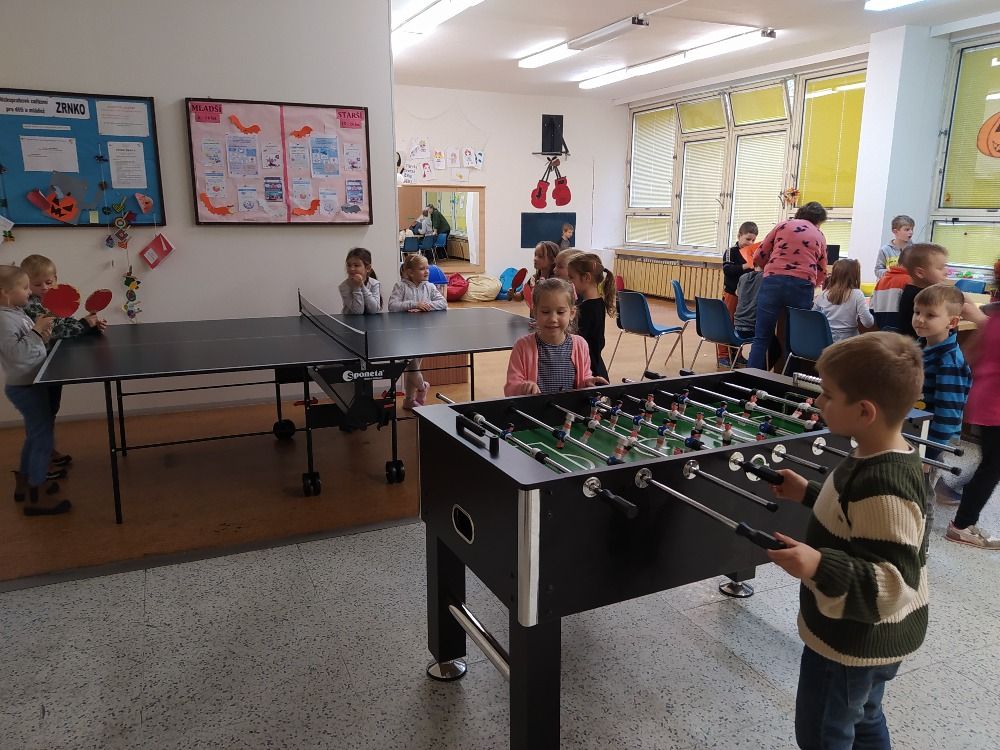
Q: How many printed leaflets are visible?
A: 15